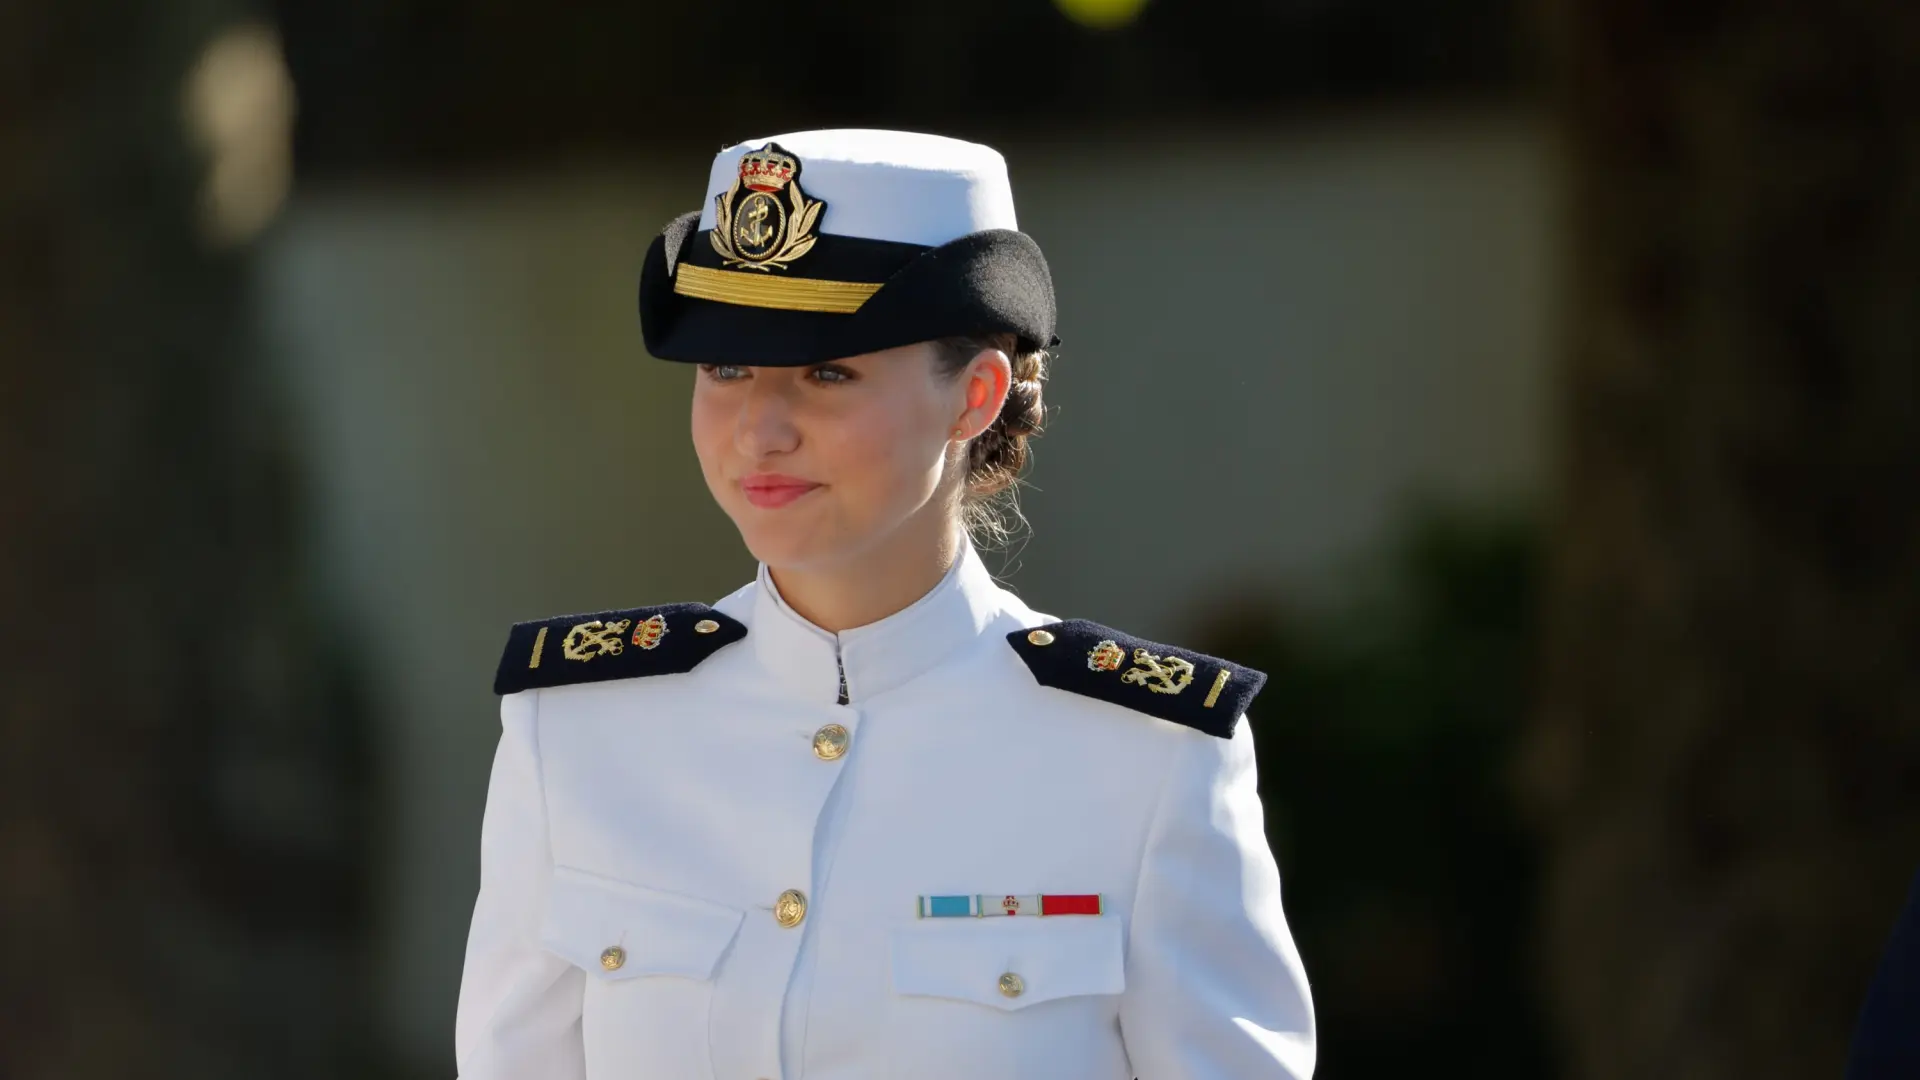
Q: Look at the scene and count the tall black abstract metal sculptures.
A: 0